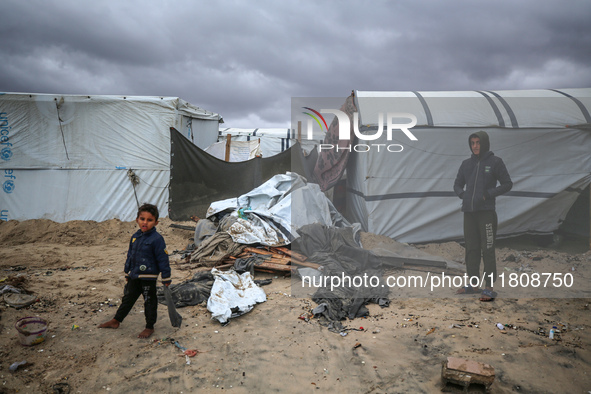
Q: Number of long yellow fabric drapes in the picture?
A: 0